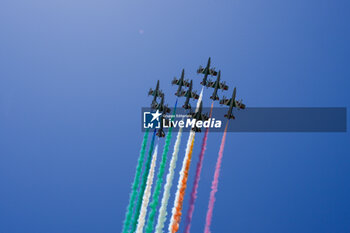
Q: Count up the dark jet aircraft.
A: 9